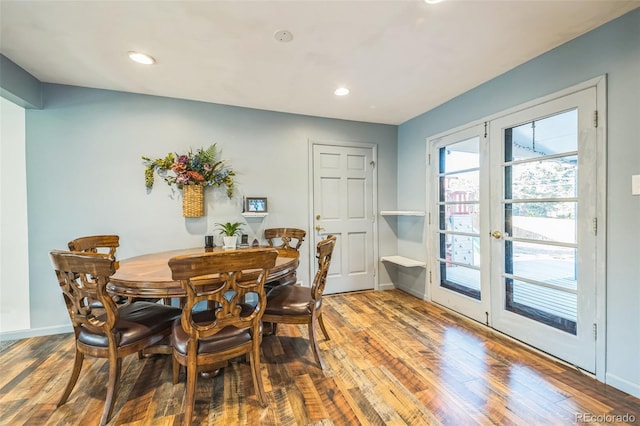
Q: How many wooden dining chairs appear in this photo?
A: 5